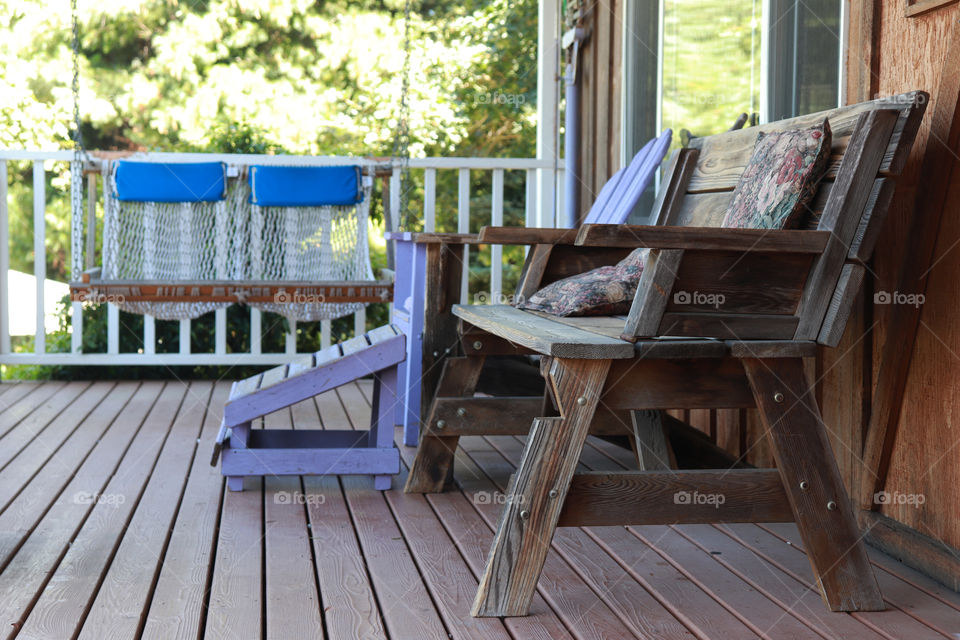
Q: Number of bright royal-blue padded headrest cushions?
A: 2